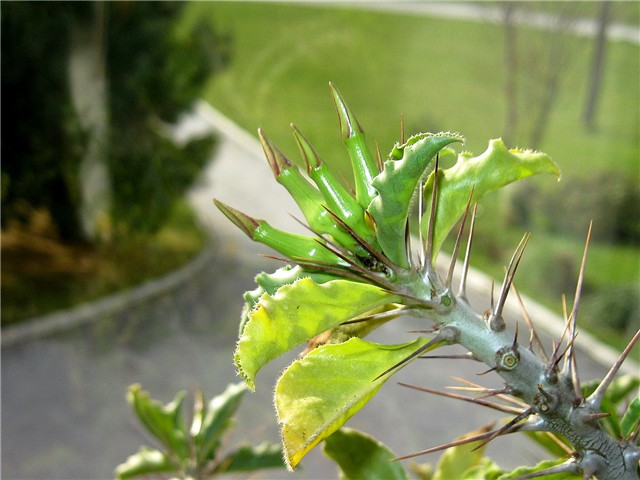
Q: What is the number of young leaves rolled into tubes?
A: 4